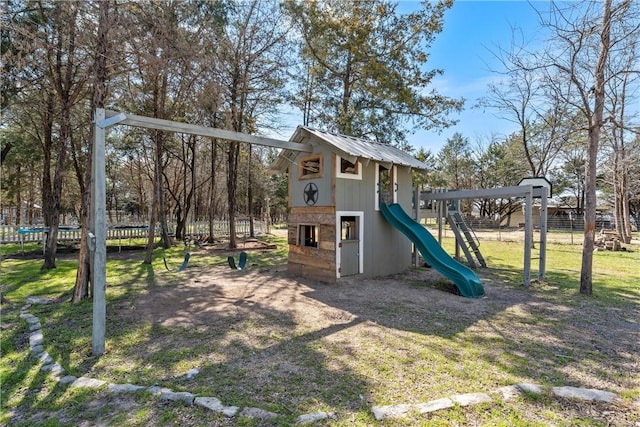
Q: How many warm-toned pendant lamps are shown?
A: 0